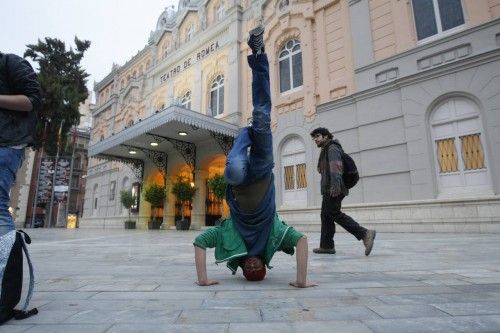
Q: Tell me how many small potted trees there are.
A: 4